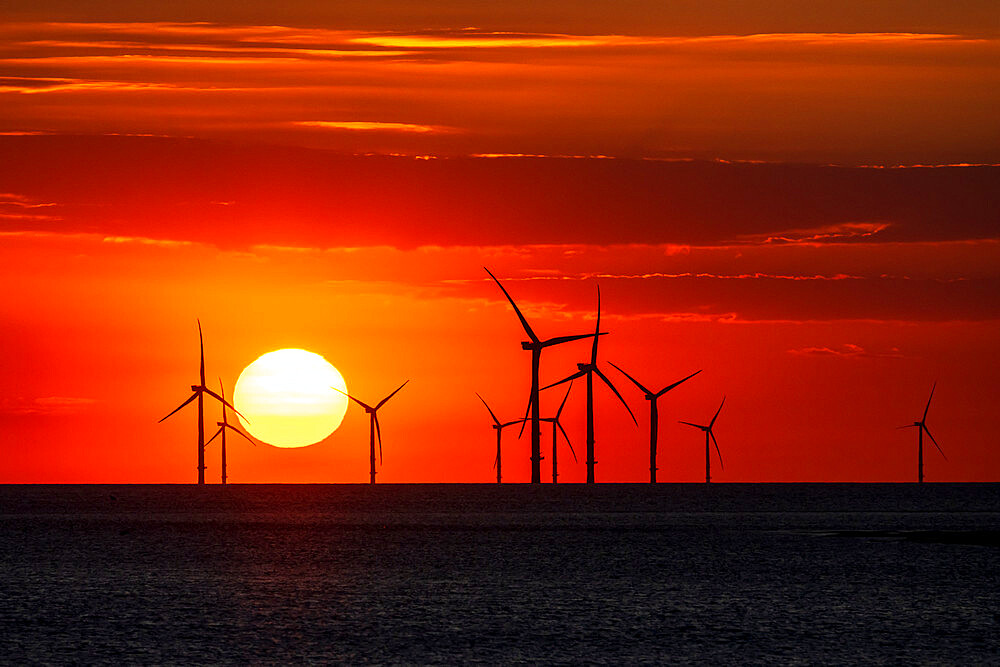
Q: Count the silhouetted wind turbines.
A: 10